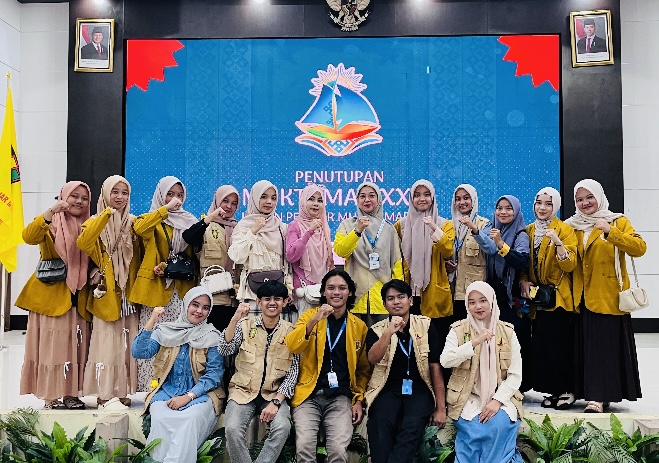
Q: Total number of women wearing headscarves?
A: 14